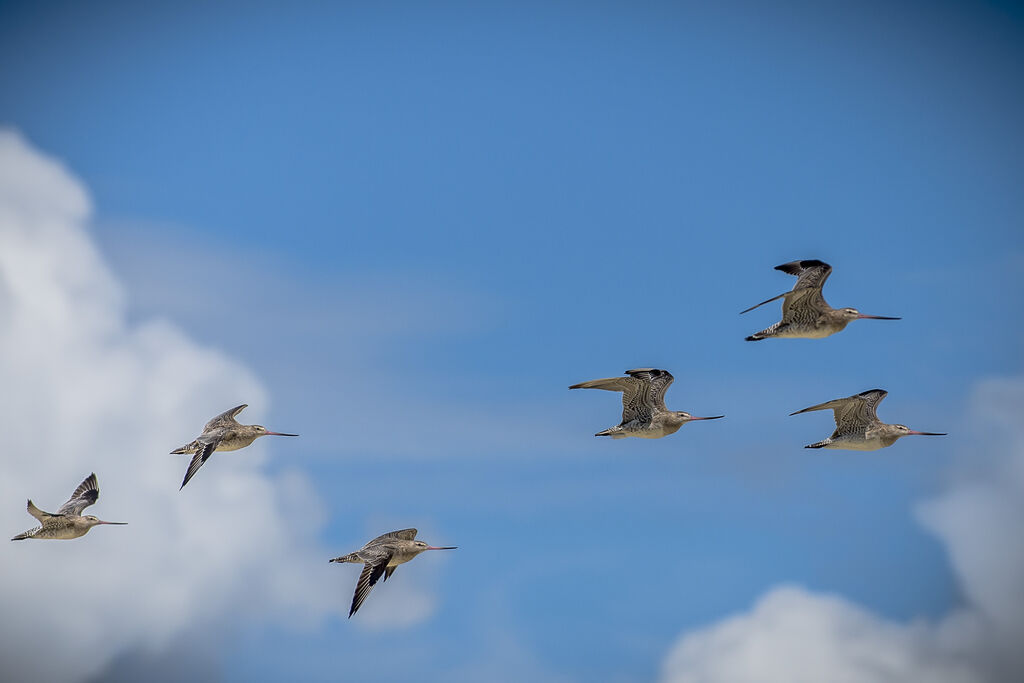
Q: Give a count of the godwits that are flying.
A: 6